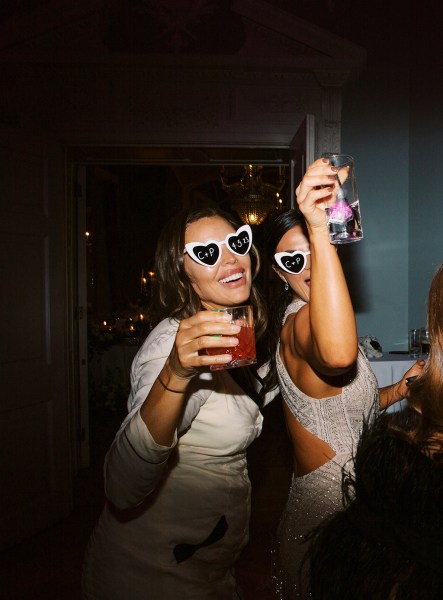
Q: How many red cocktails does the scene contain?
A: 1